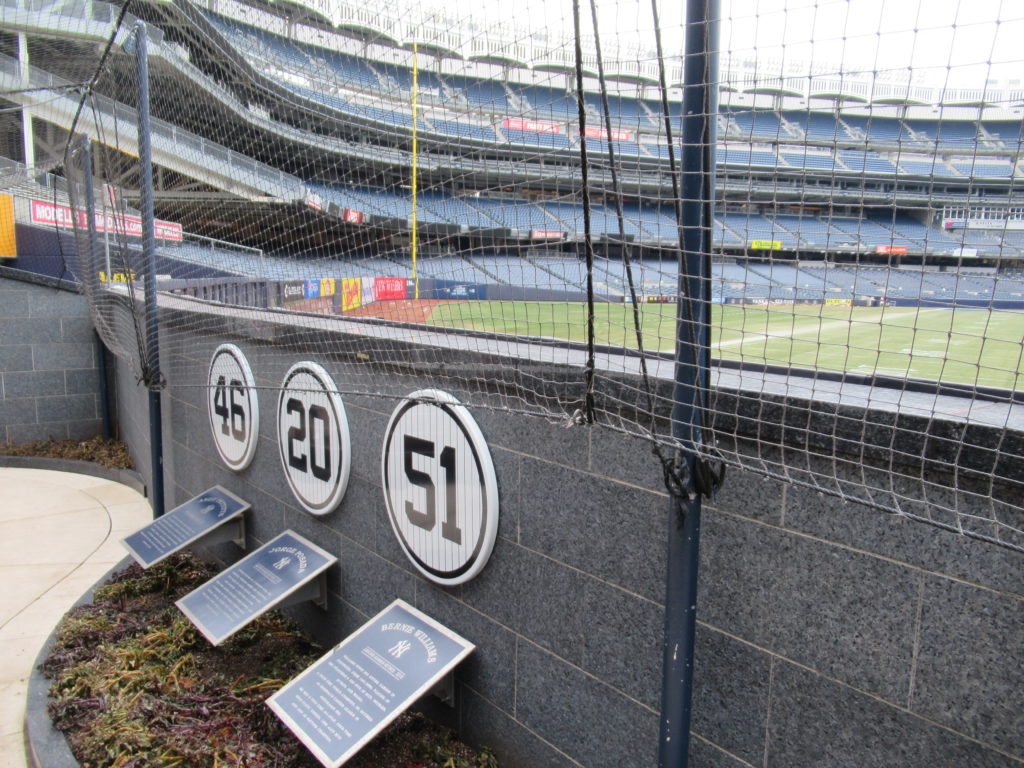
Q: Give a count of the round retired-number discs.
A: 3